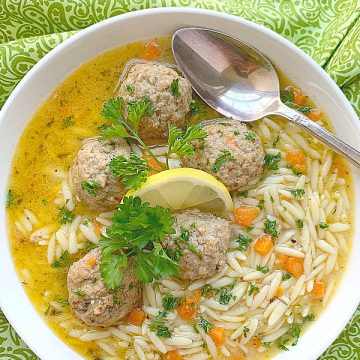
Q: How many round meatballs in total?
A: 5